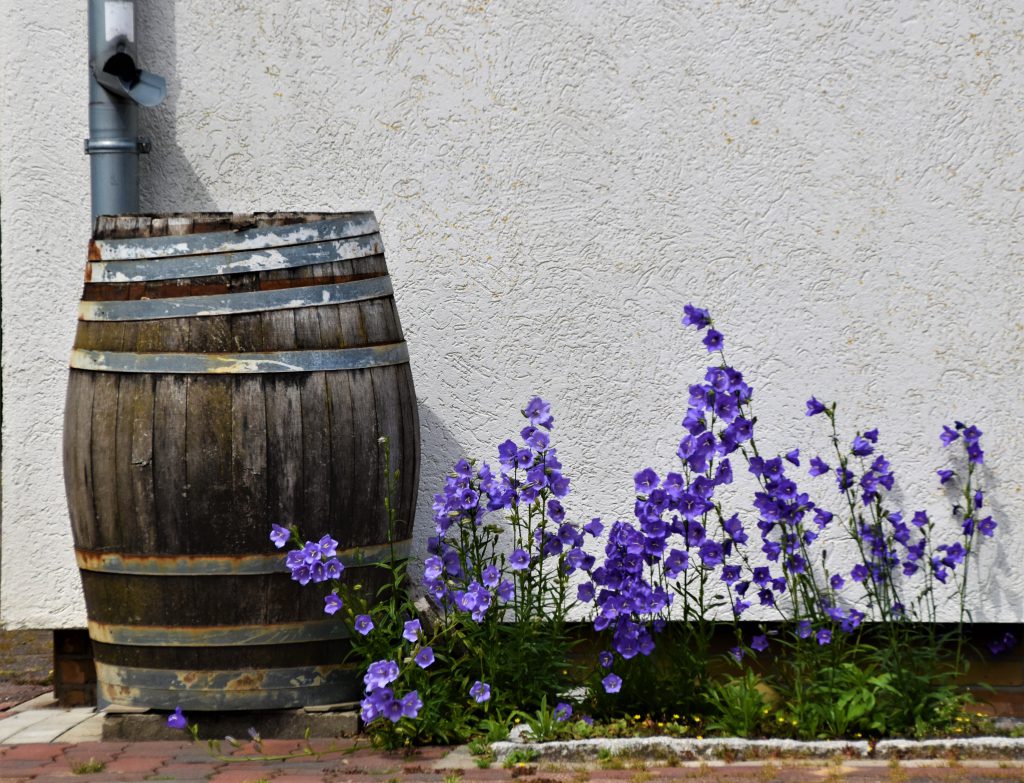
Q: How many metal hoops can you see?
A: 8